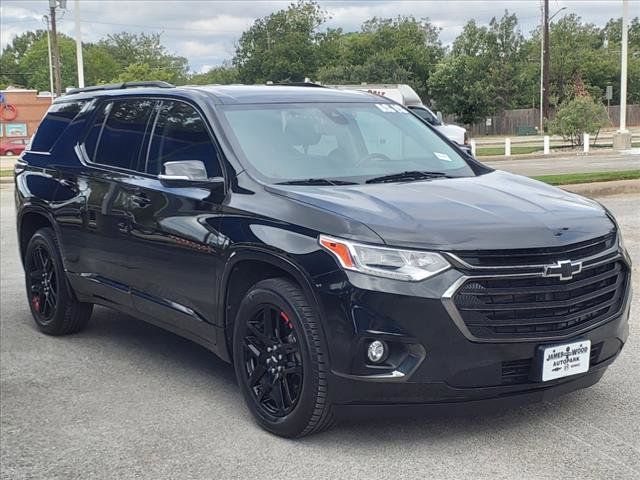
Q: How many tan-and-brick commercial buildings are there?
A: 1